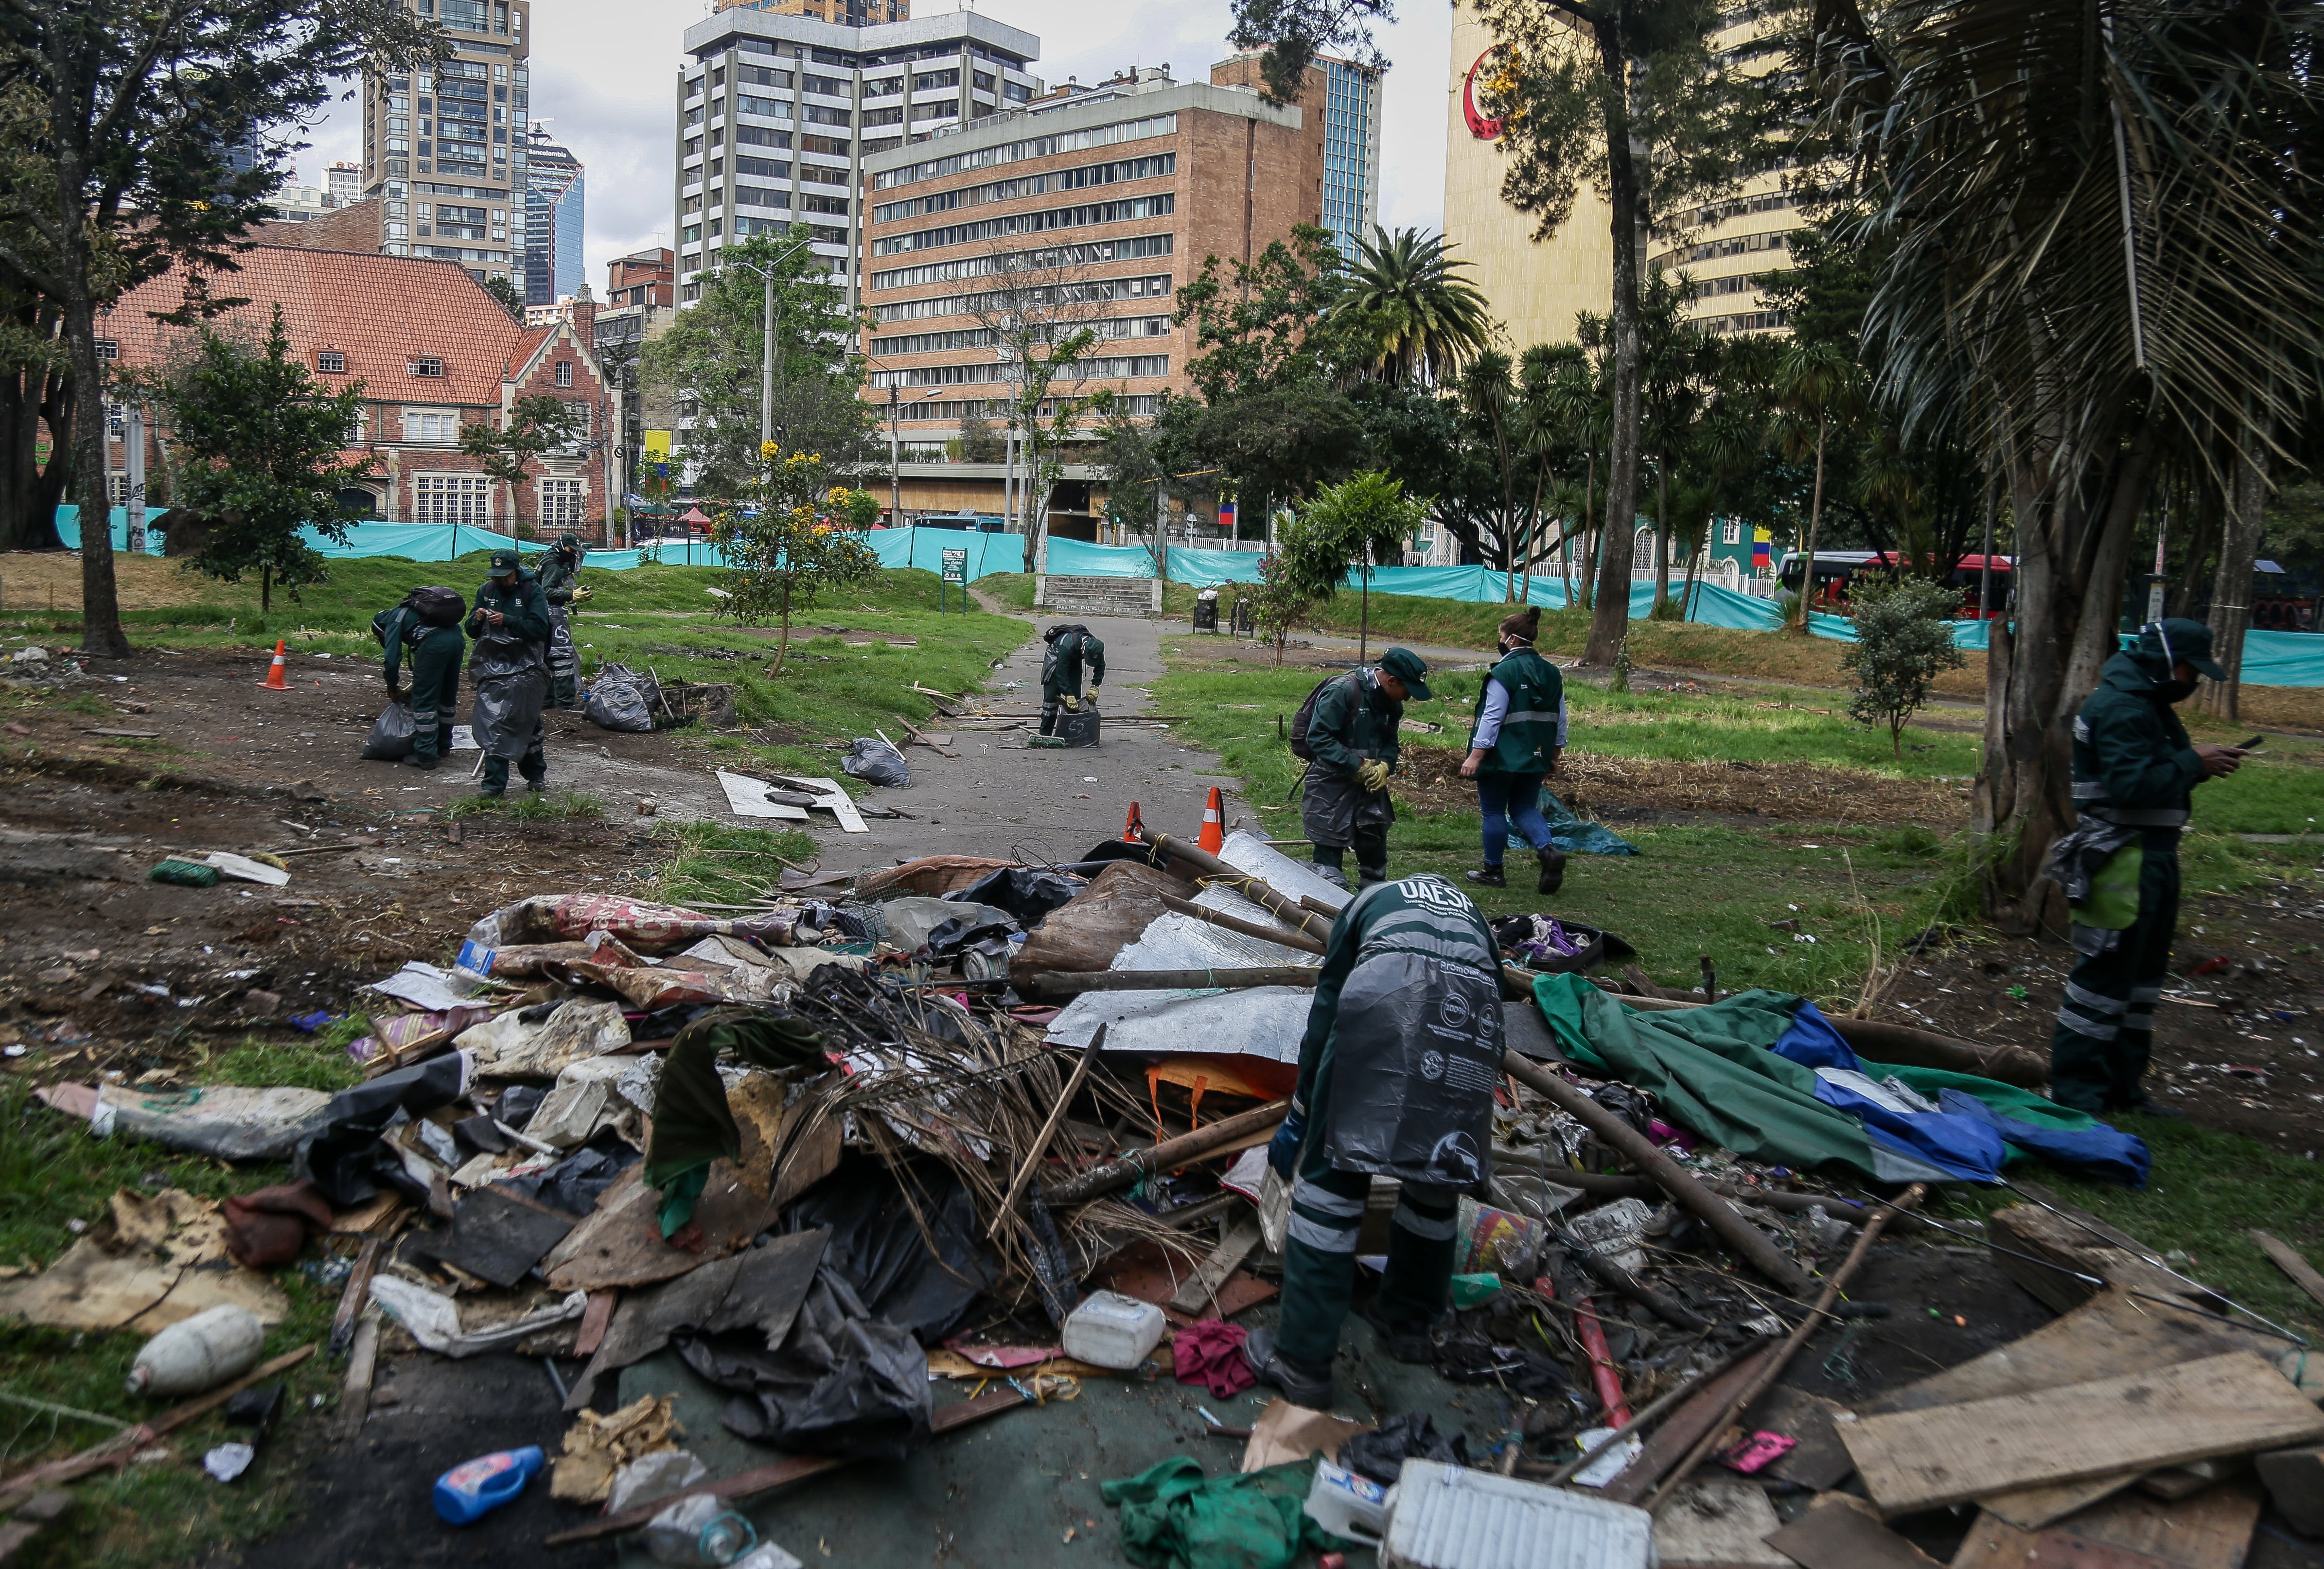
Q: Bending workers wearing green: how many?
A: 3